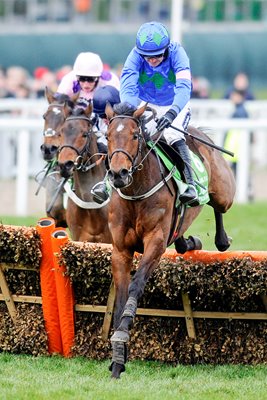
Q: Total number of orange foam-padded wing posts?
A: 2